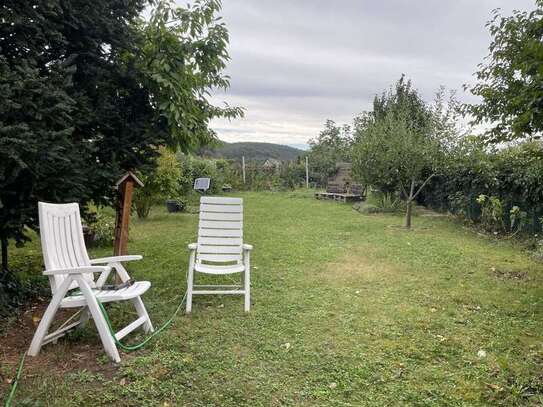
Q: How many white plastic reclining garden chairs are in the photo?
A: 2